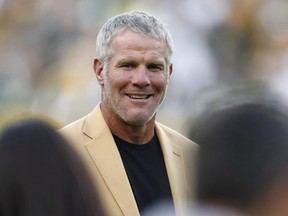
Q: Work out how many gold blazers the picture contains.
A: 1